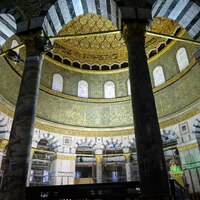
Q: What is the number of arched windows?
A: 7